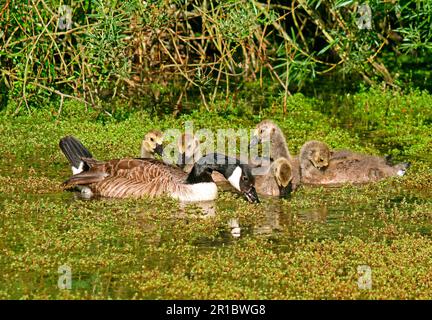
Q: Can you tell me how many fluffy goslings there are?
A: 5